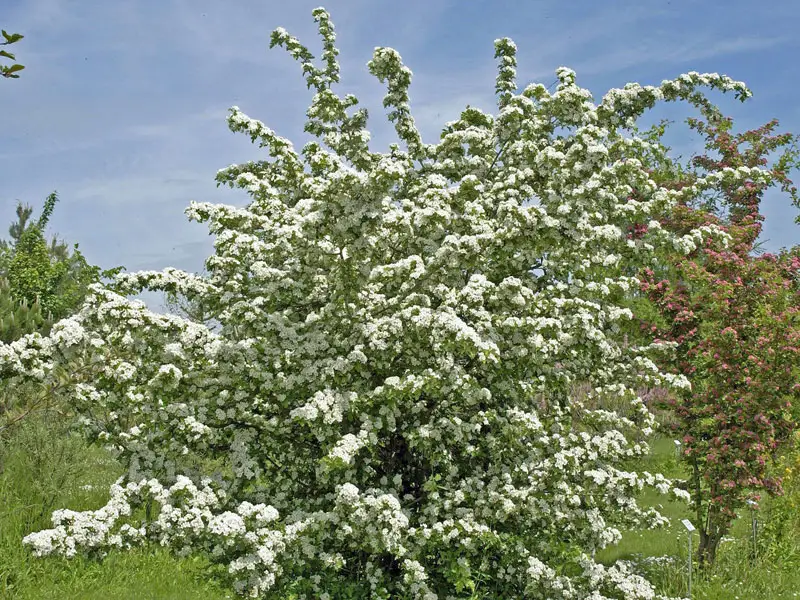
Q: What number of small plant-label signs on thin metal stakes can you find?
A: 3